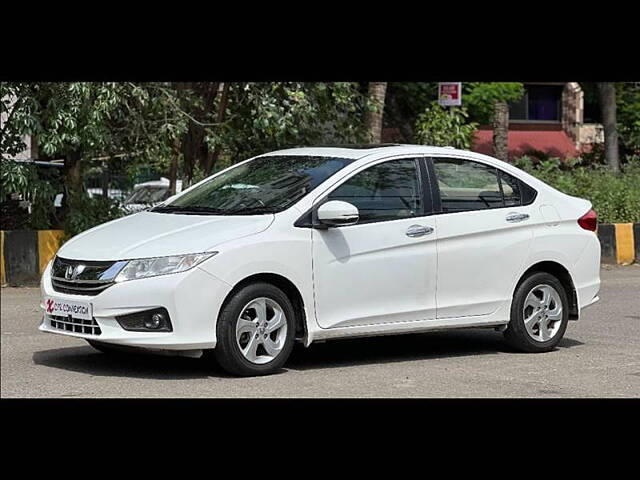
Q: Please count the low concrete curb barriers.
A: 2